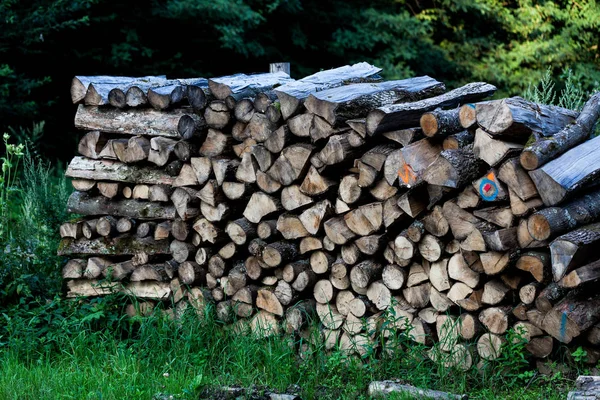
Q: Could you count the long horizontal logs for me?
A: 5